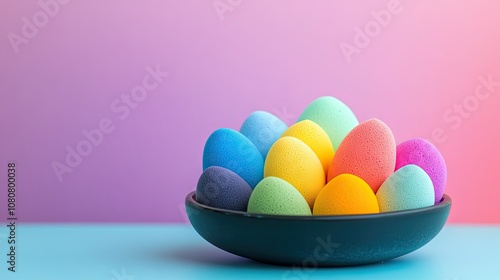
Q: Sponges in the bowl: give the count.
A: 11